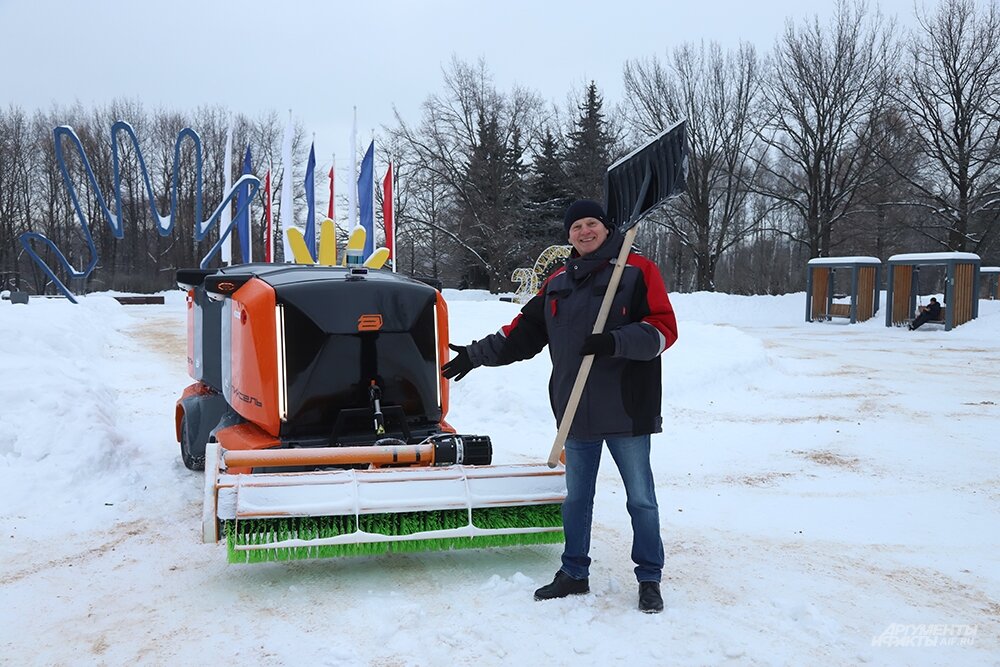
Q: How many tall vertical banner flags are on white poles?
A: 9